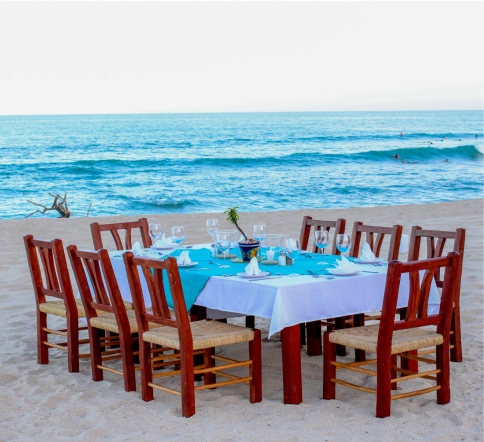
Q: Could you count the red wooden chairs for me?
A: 8